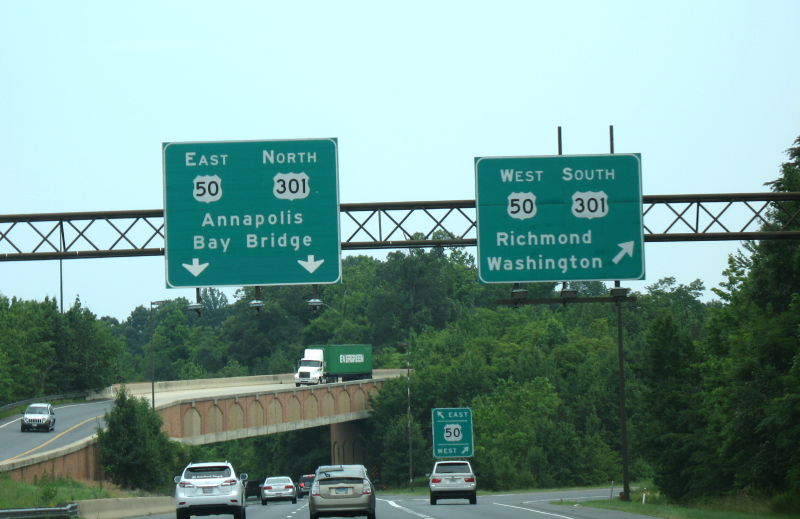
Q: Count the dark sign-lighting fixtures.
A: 6